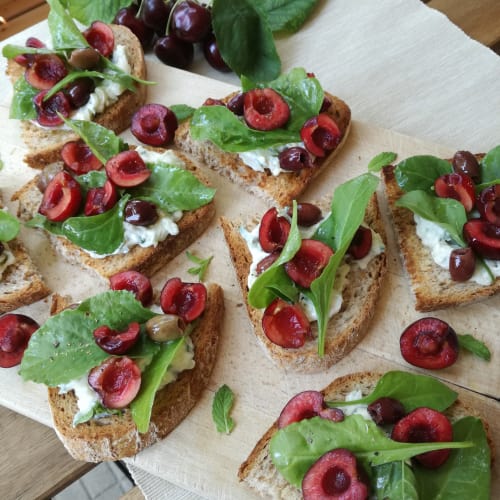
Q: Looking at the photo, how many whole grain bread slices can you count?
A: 8